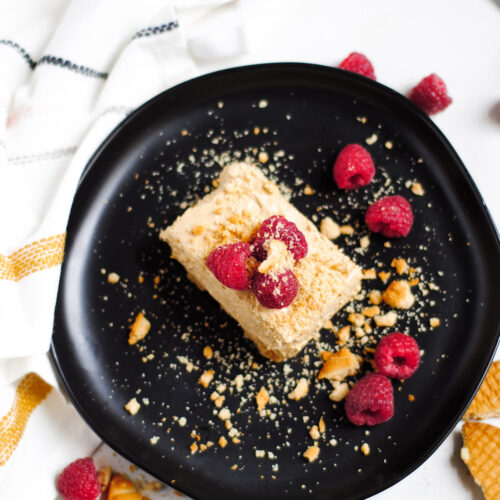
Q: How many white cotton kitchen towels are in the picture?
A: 1